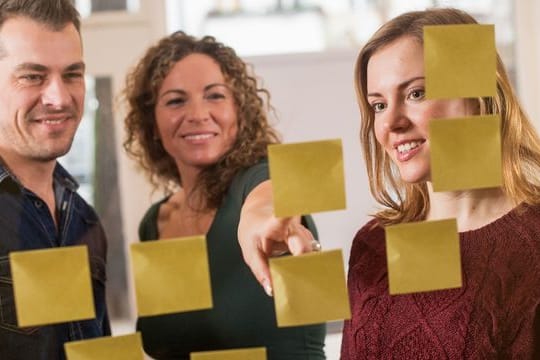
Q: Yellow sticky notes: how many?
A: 9